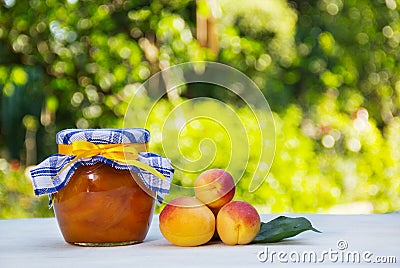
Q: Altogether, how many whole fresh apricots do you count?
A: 3